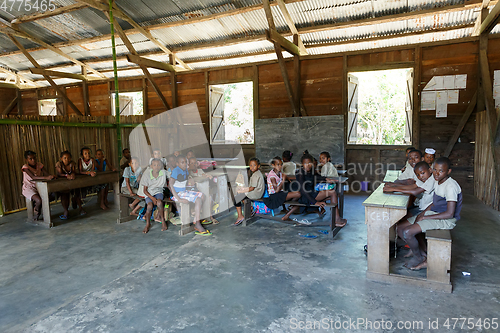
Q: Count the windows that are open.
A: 4